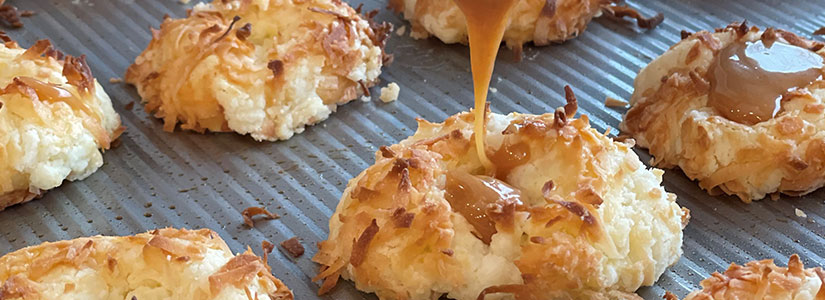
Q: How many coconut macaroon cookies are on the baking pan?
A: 7